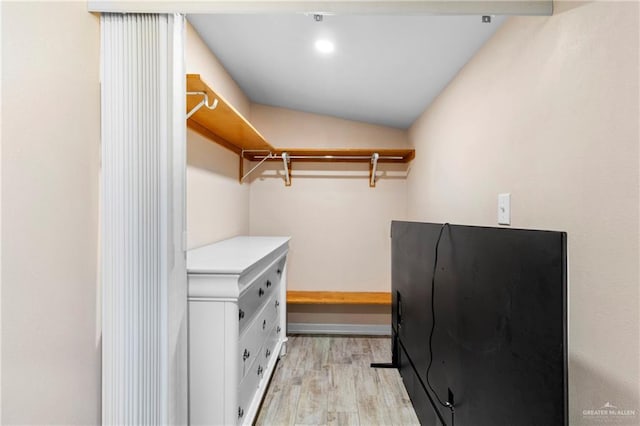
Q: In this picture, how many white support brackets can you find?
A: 4